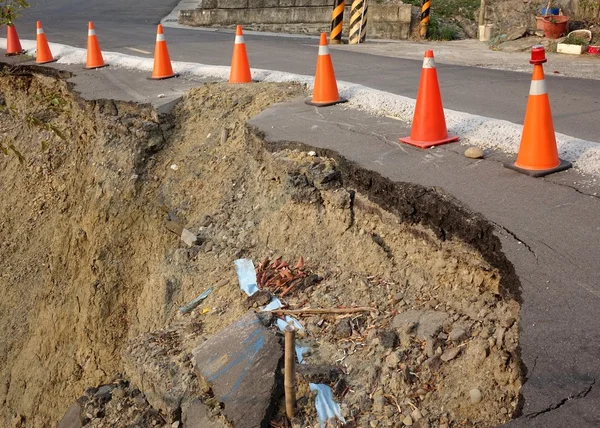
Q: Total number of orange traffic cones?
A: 8